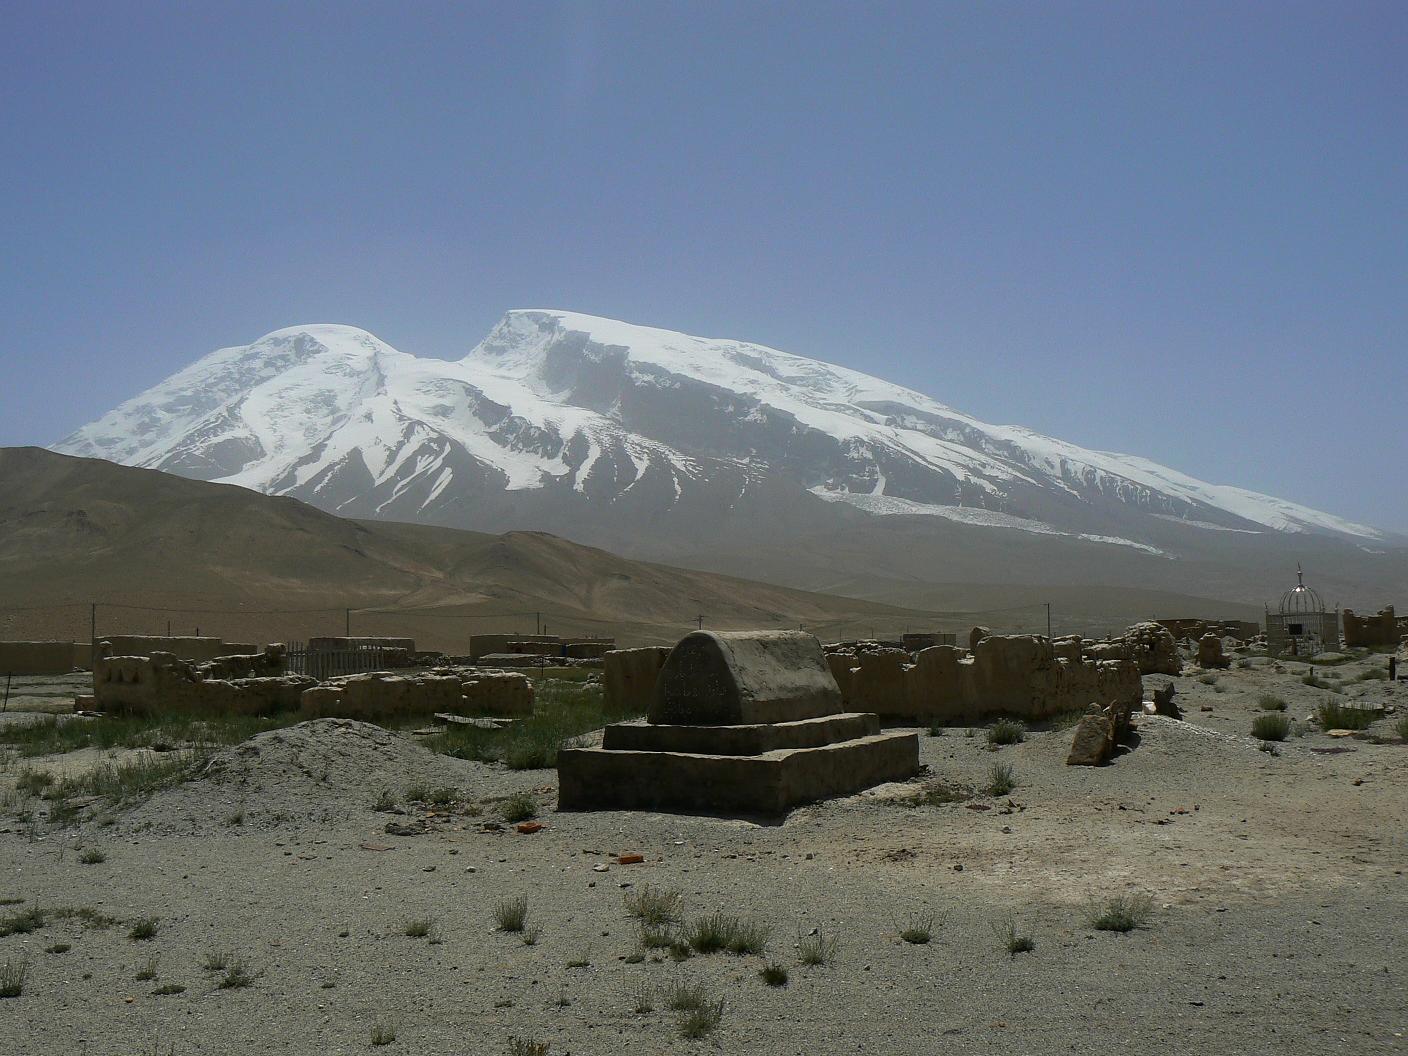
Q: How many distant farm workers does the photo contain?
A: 0